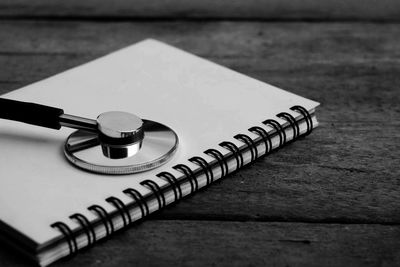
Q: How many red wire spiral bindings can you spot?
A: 0